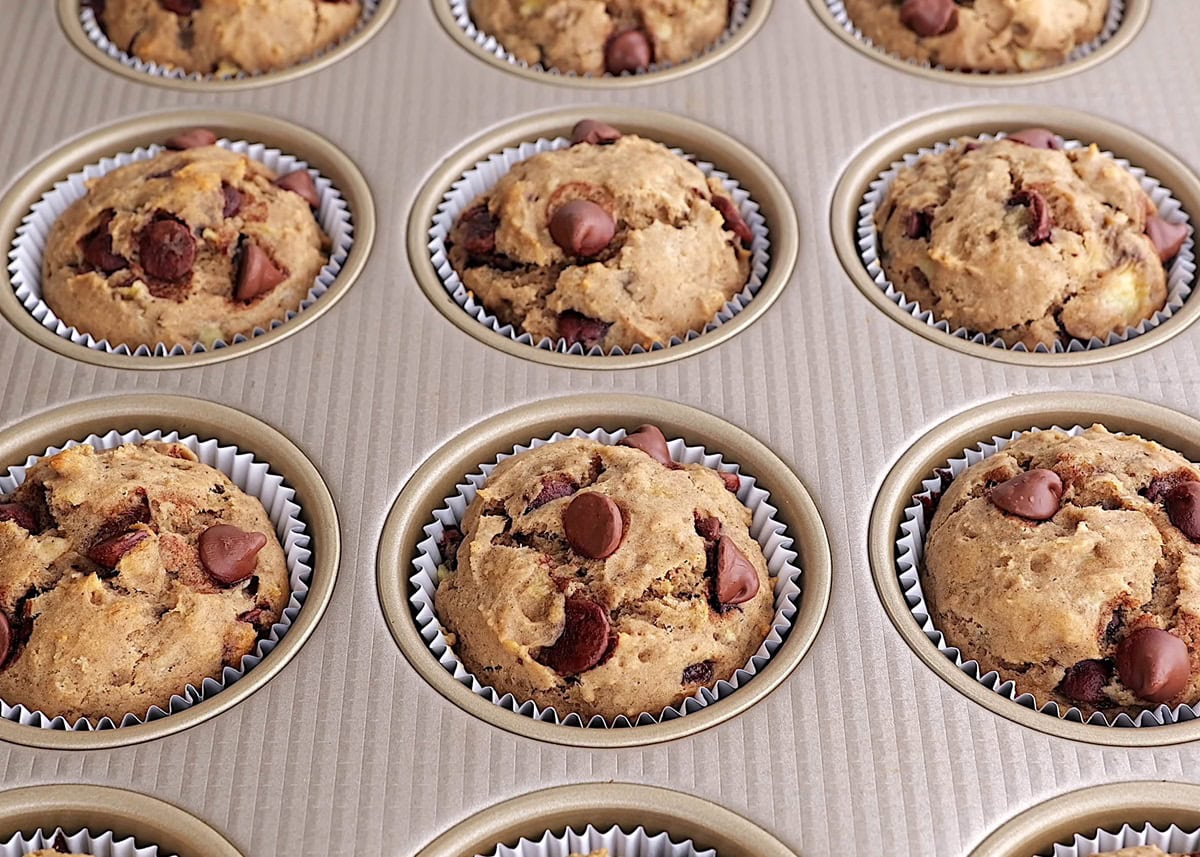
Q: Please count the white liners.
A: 12